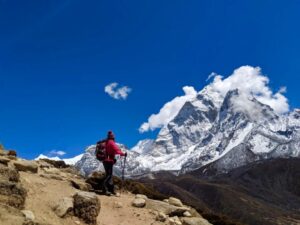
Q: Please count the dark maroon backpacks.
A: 1